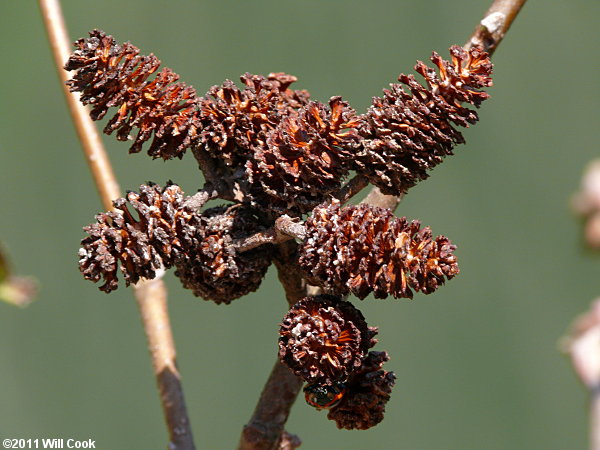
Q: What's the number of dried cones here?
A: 9